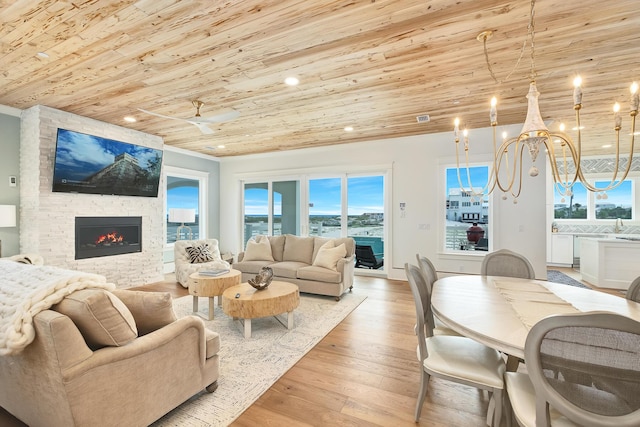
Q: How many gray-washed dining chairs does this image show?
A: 5